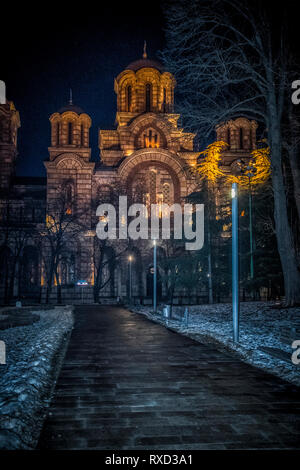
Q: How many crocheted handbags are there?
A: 0